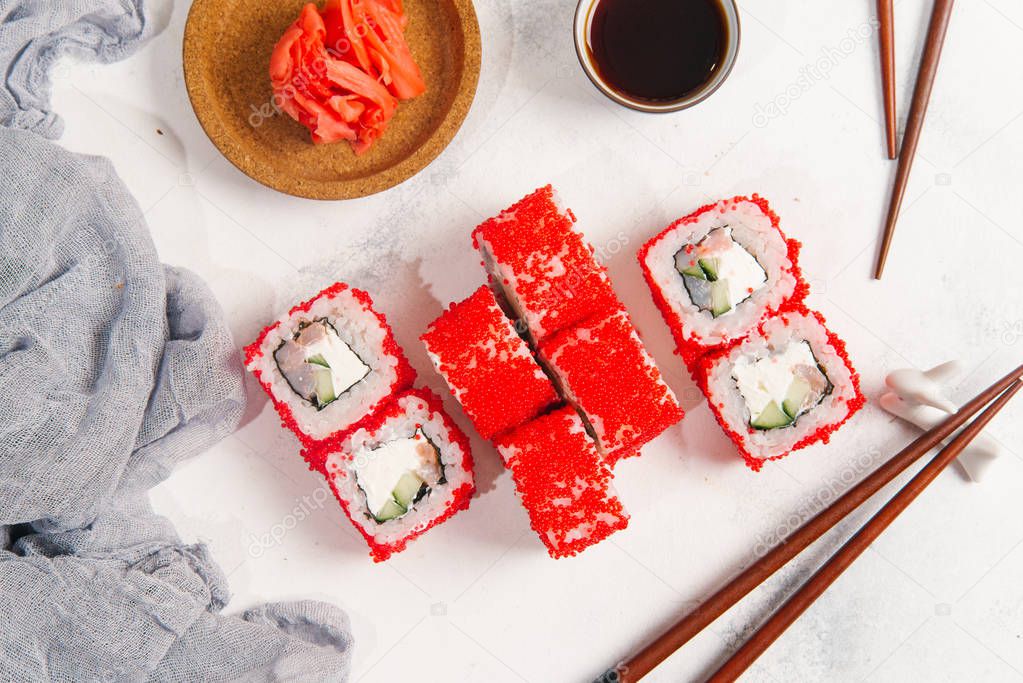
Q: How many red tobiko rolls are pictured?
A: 8